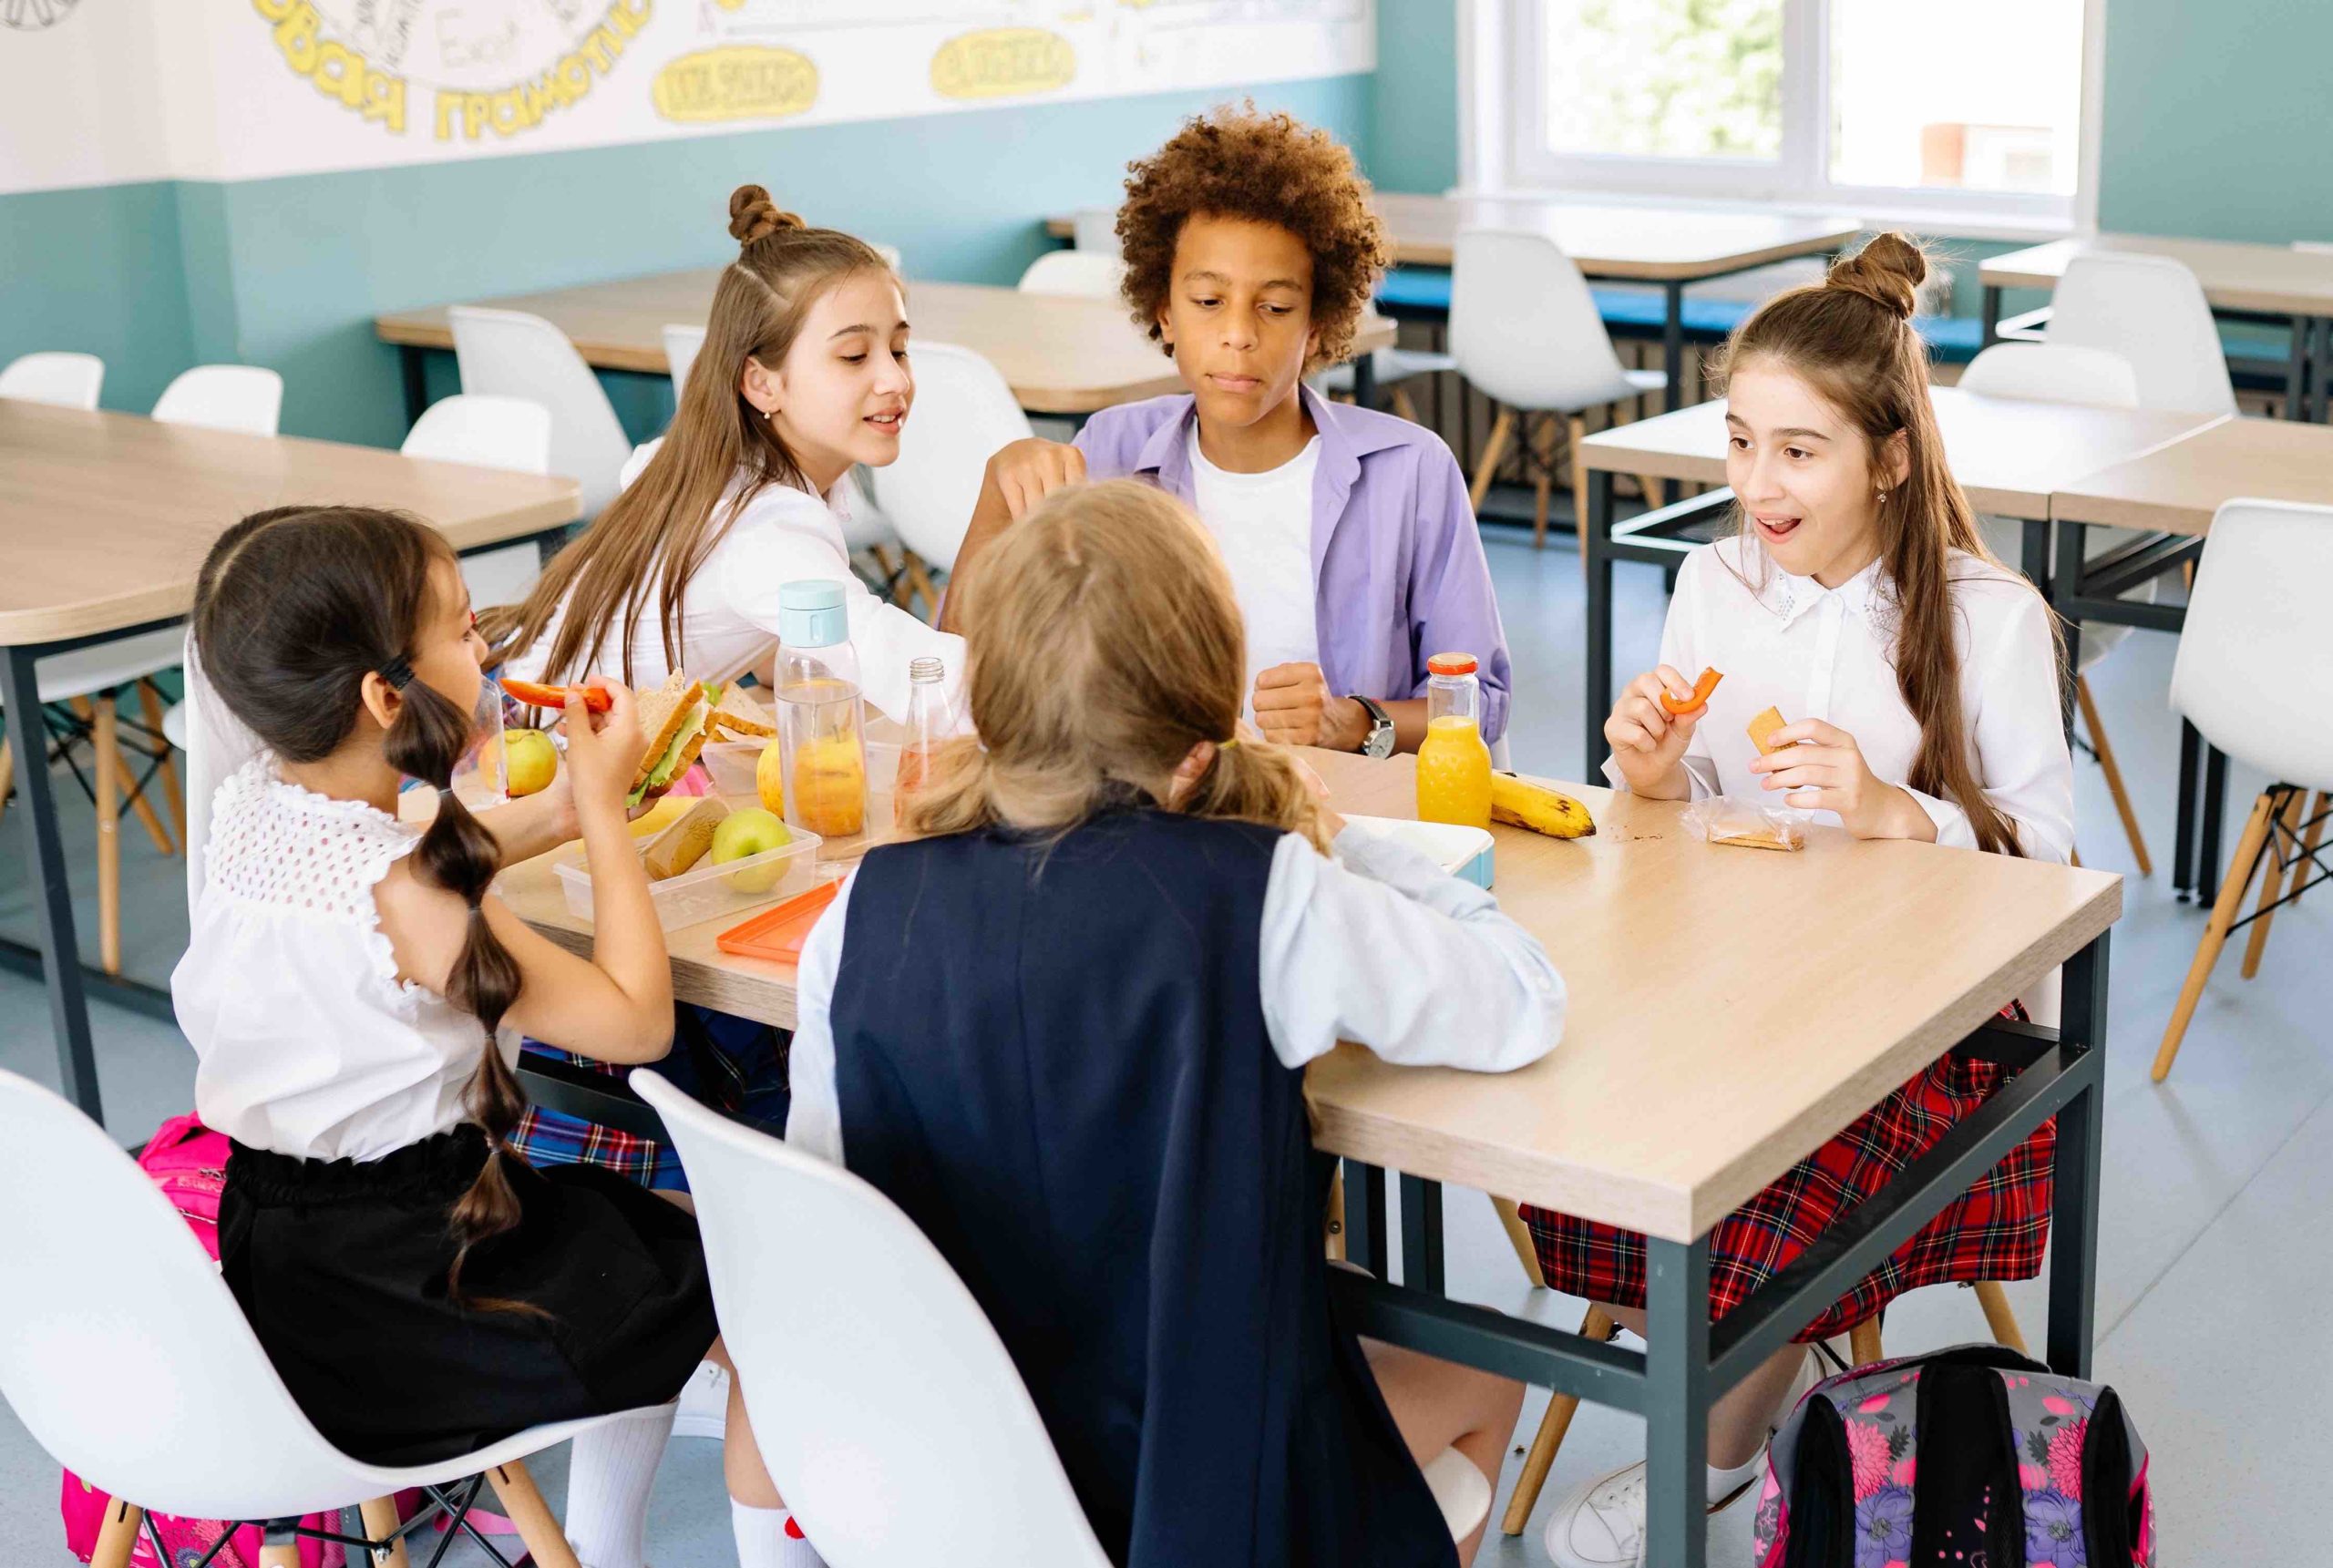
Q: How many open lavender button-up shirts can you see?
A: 1